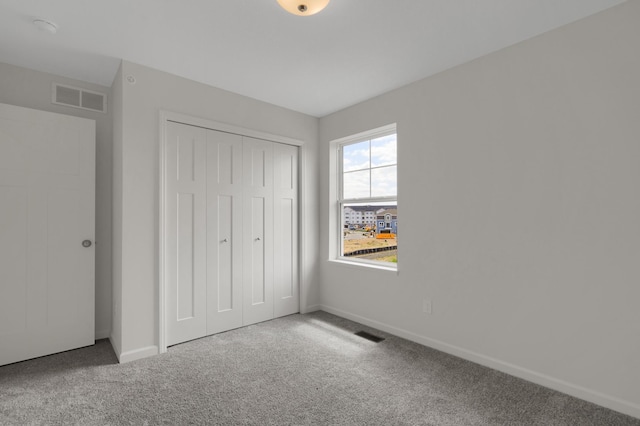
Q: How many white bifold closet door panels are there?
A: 4